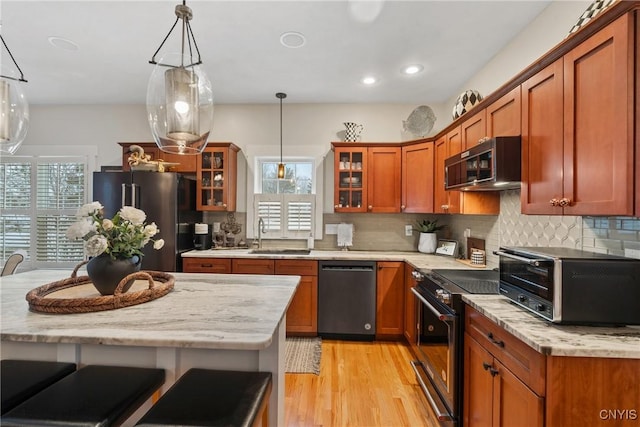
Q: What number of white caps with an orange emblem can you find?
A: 0